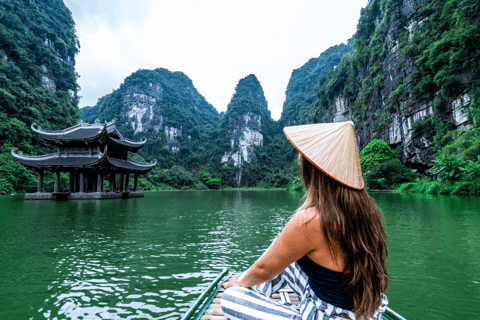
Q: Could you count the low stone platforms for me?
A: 1